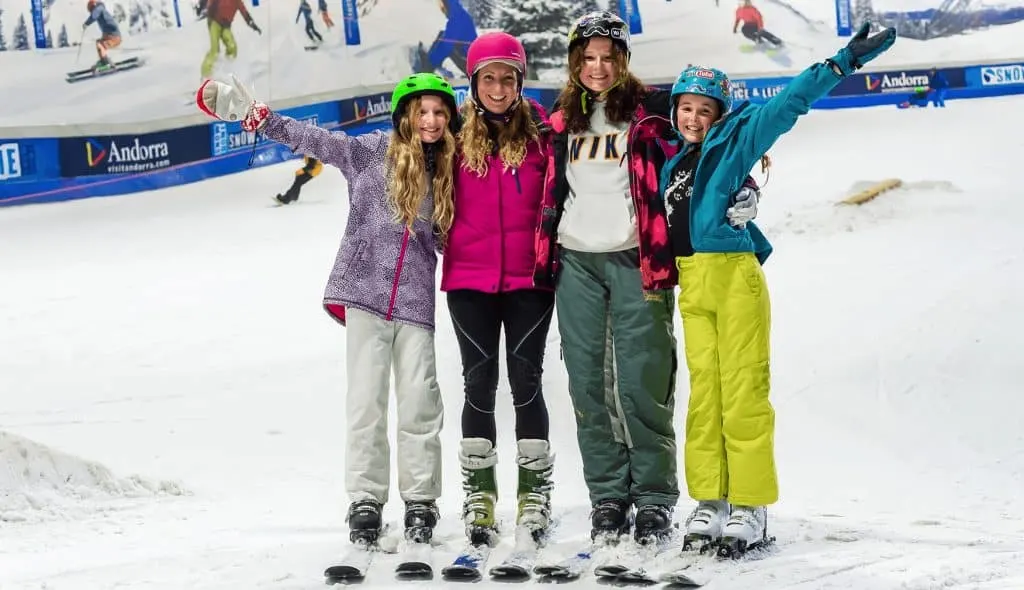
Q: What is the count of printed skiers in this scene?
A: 6